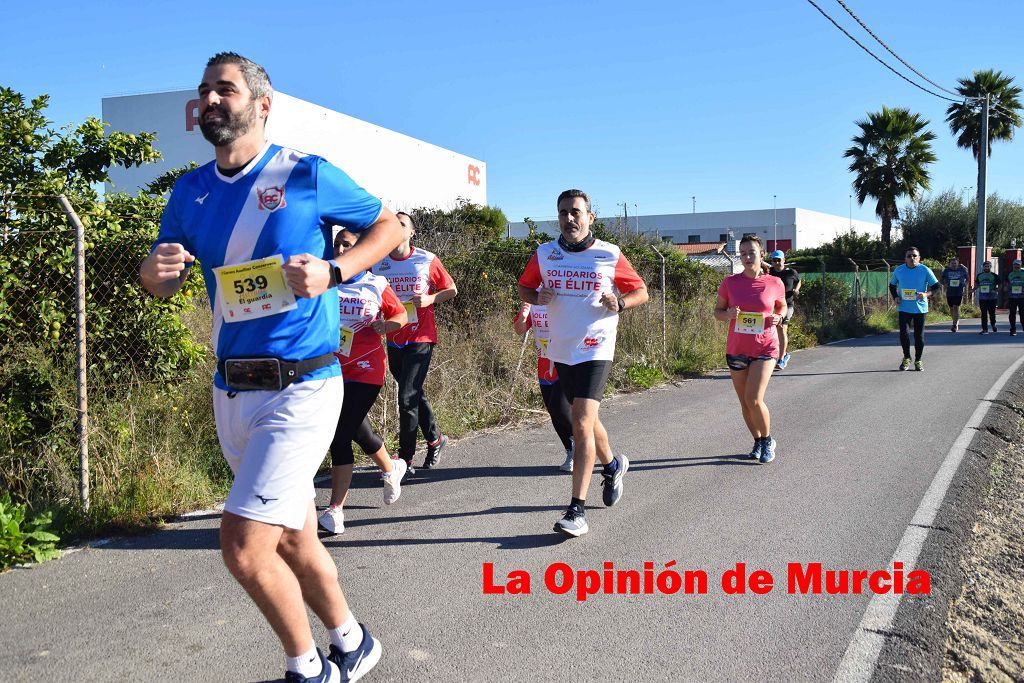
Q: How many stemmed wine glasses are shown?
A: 0